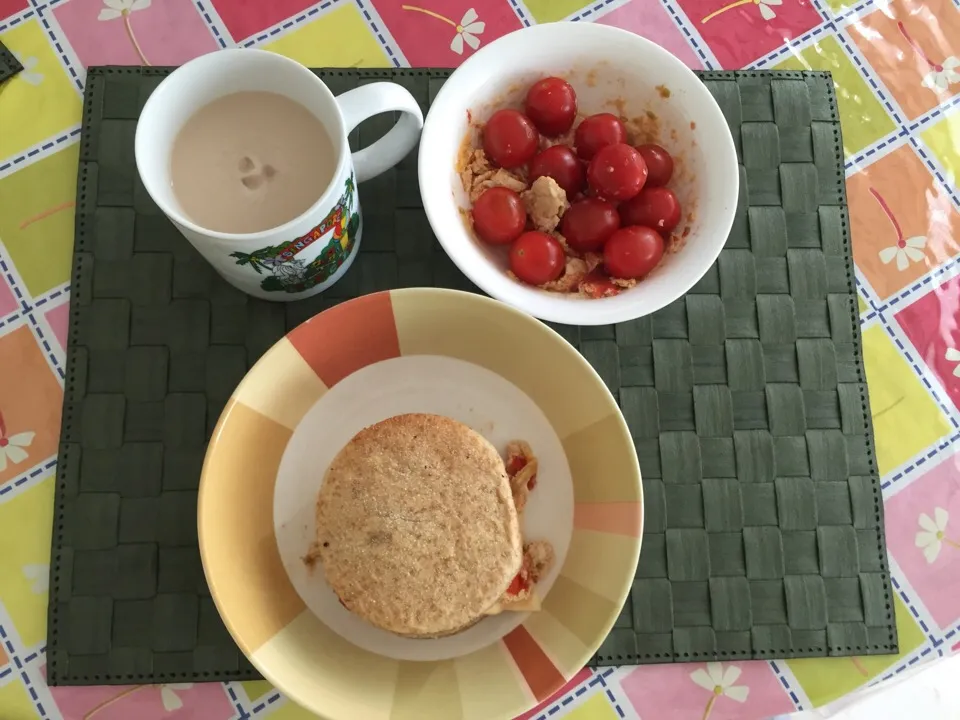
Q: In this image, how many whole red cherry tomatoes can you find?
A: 11